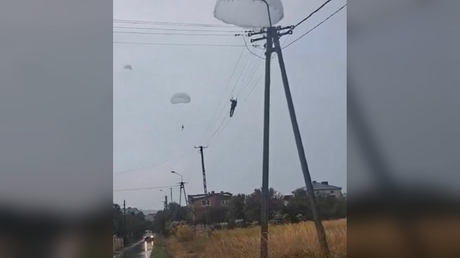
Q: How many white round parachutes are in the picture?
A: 3